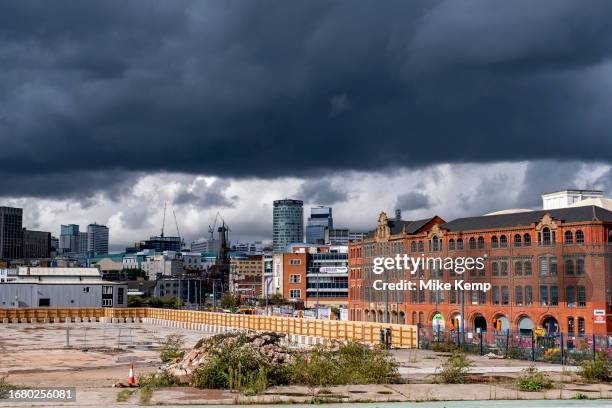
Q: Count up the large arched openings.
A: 6